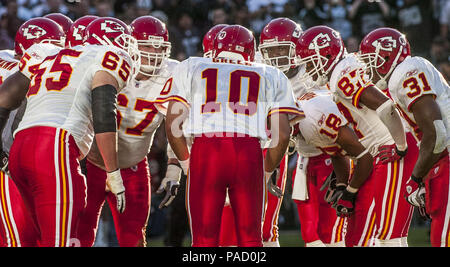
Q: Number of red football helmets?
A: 10